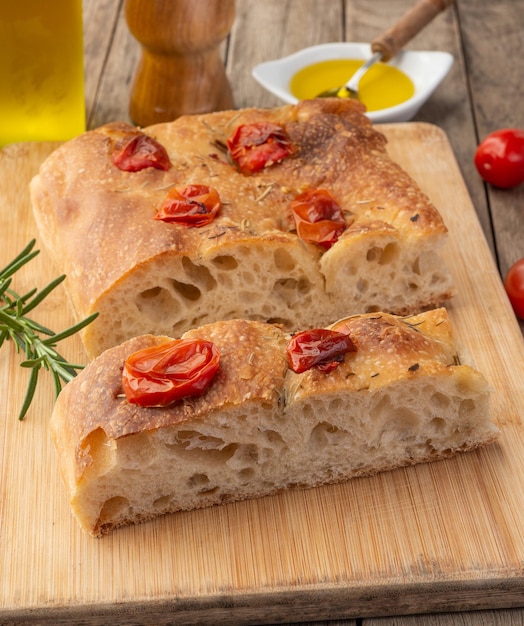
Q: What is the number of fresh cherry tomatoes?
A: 2